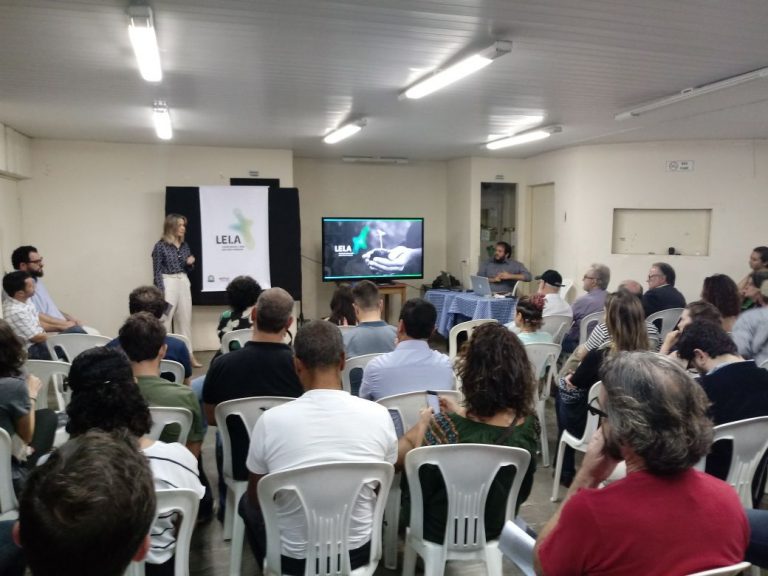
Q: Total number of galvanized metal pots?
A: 0